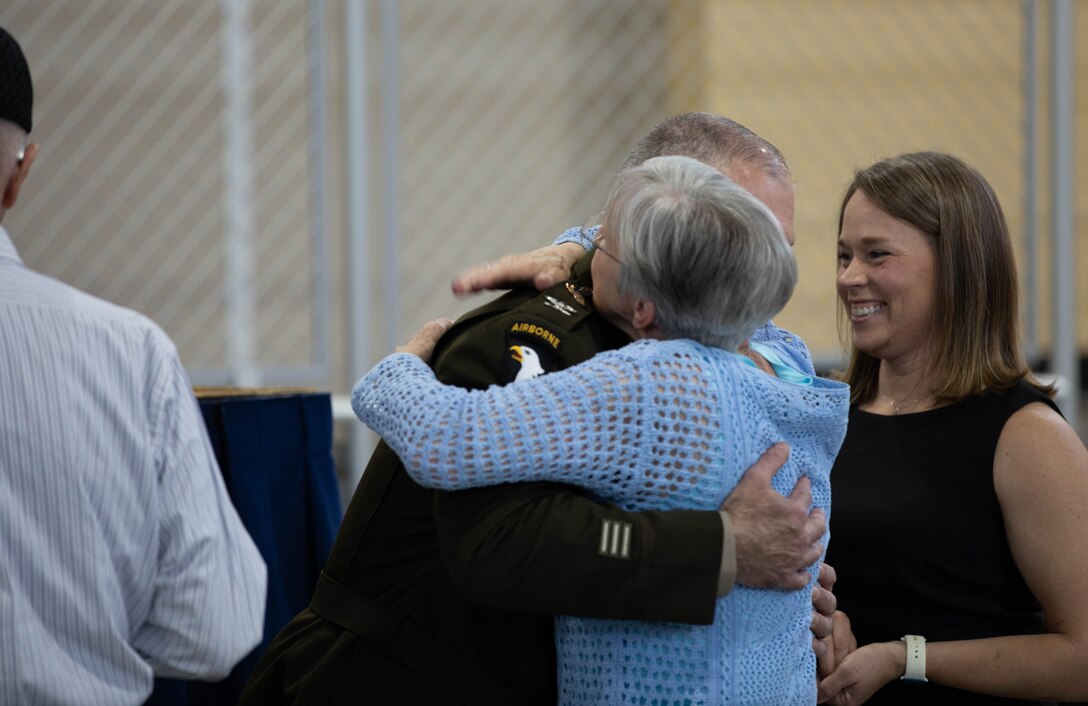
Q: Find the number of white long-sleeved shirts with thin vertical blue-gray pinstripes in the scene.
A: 1